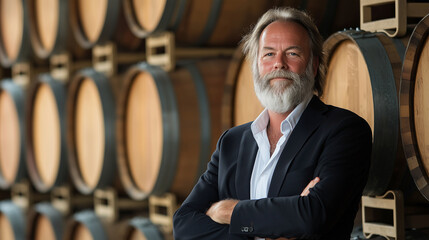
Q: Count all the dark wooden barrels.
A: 15